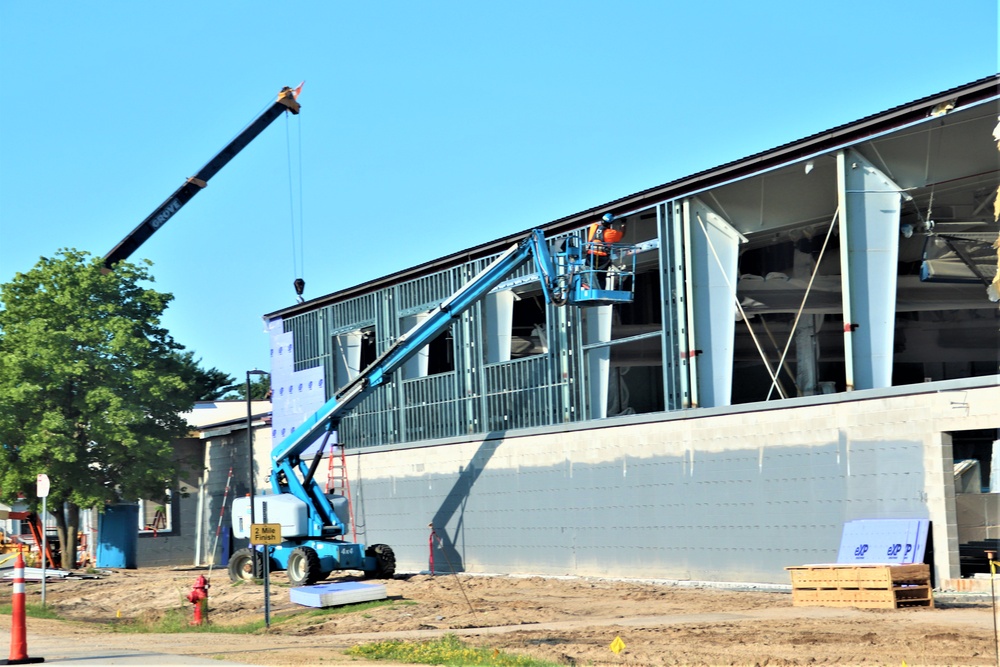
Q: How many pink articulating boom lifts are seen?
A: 0